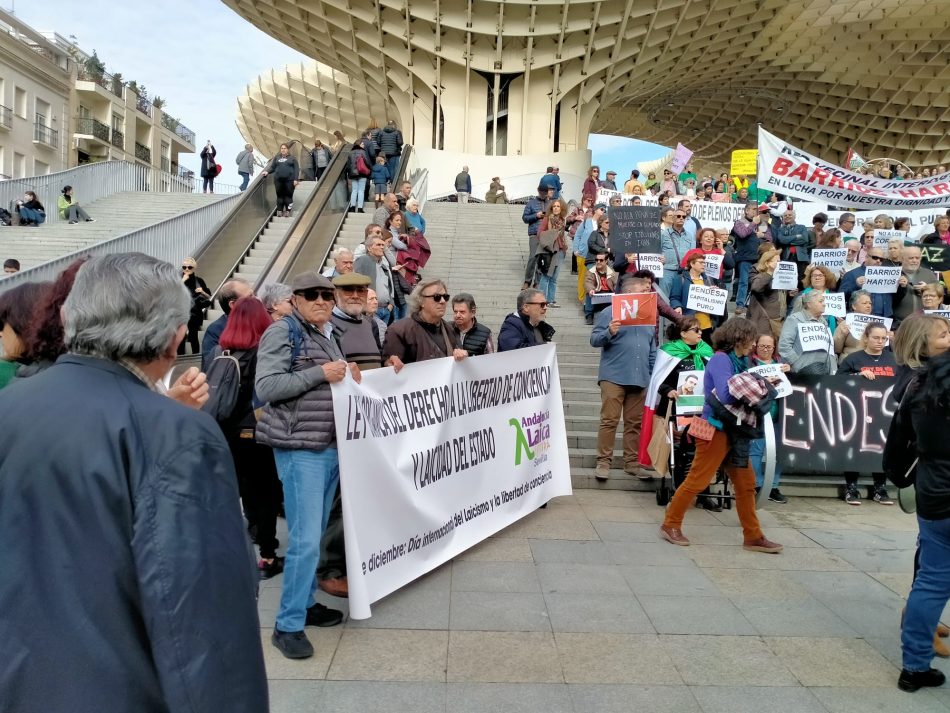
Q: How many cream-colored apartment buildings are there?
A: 2